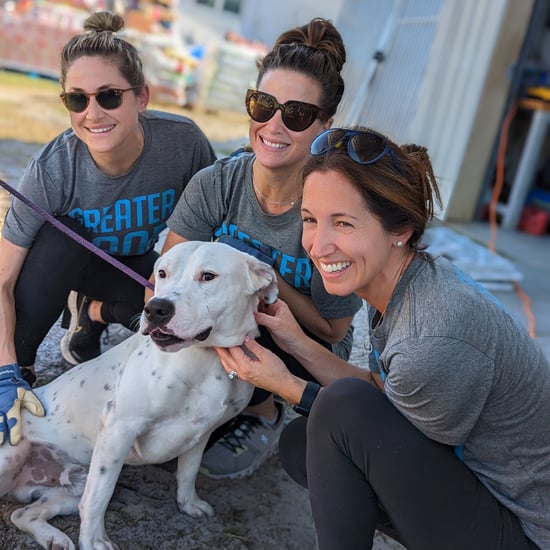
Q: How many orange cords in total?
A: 1